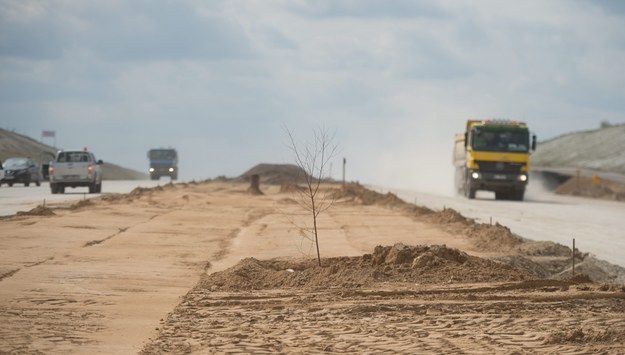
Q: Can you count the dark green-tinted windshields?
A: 1